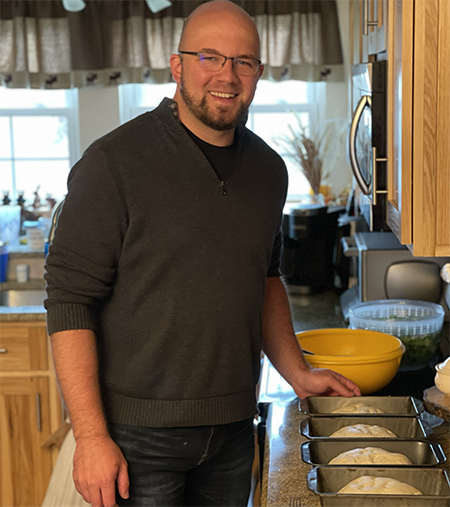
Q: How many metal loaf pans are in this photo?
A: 4